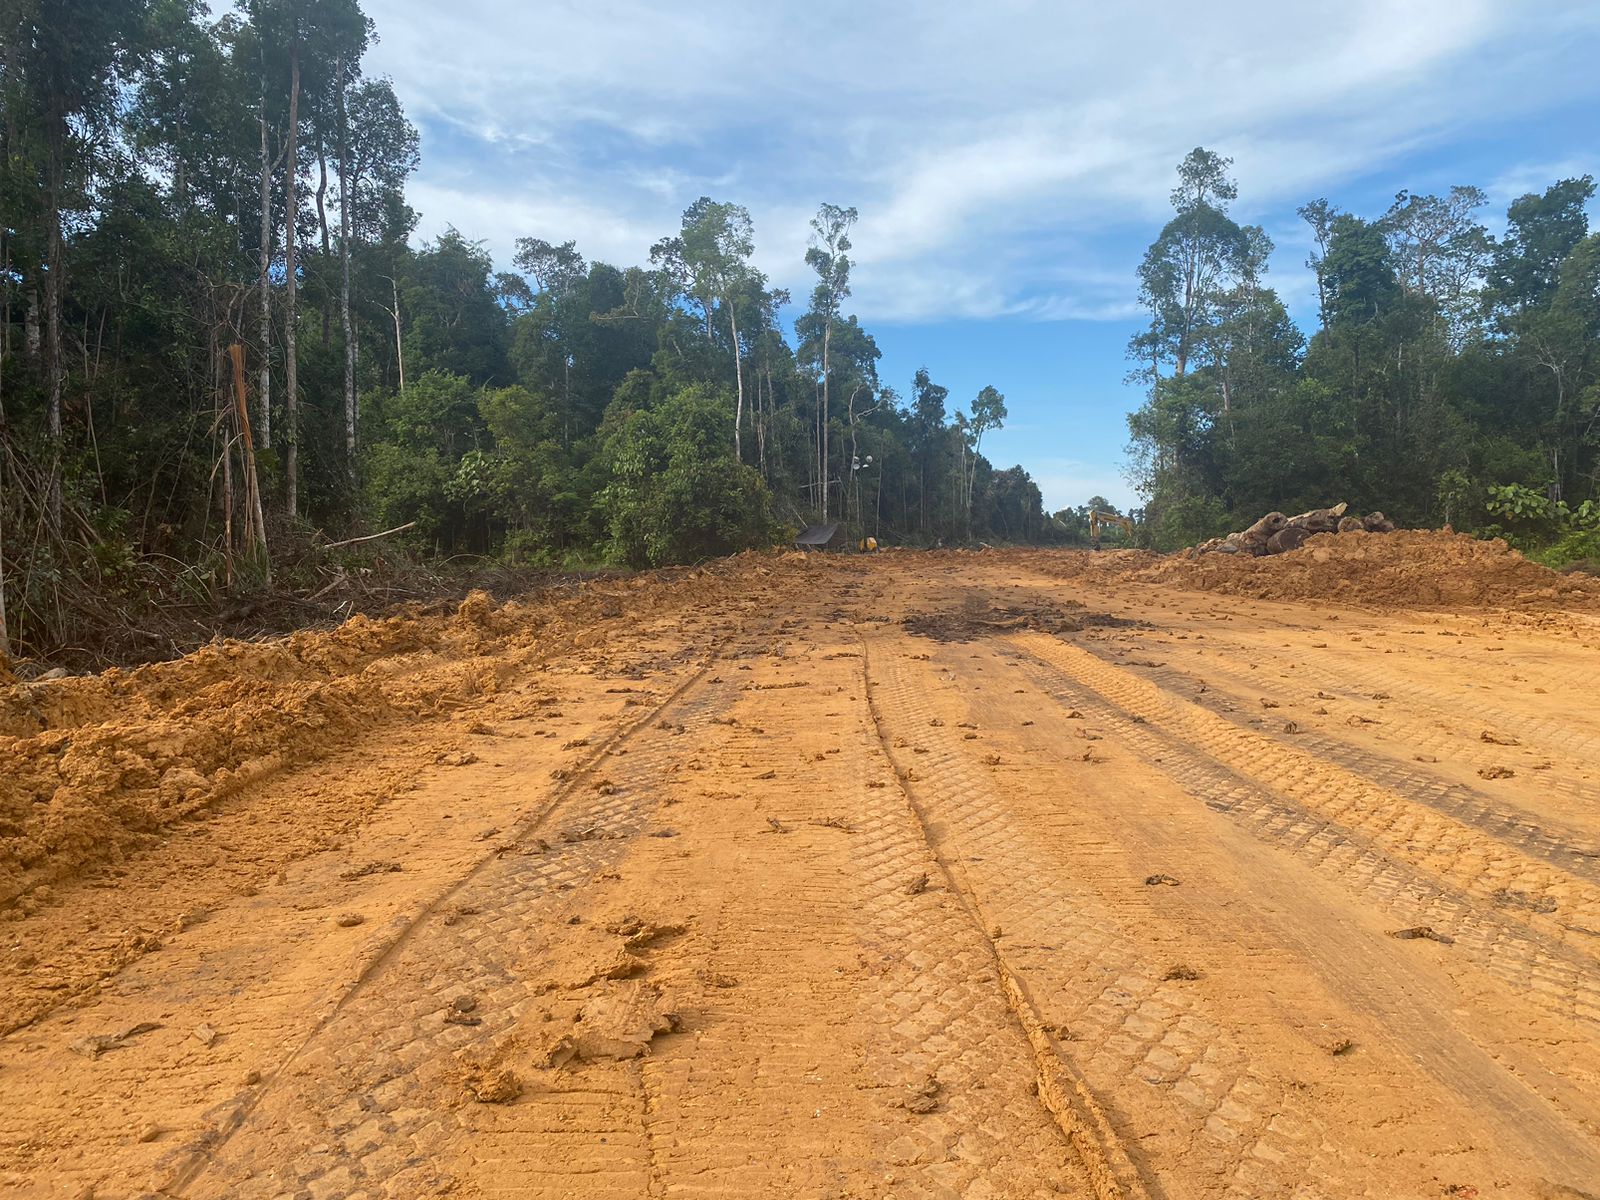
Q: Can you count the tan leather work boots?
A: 0